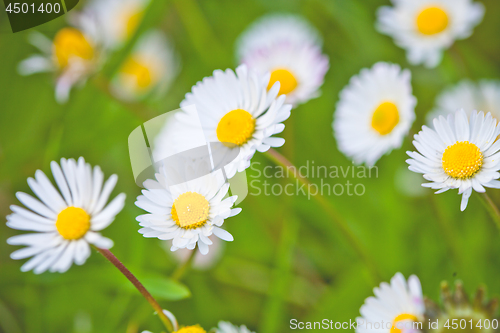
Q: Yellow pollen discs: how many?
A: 12